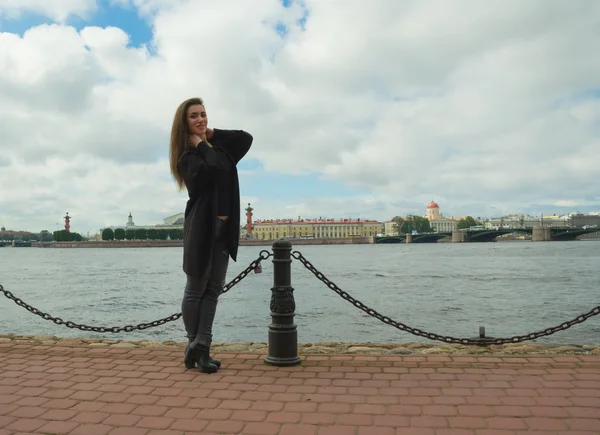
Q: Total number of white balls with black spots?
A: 0